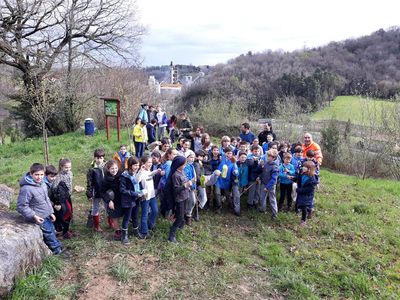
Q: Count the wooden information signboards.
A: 1